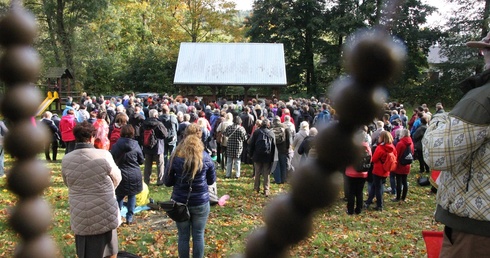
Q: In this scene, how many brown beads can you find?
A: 13